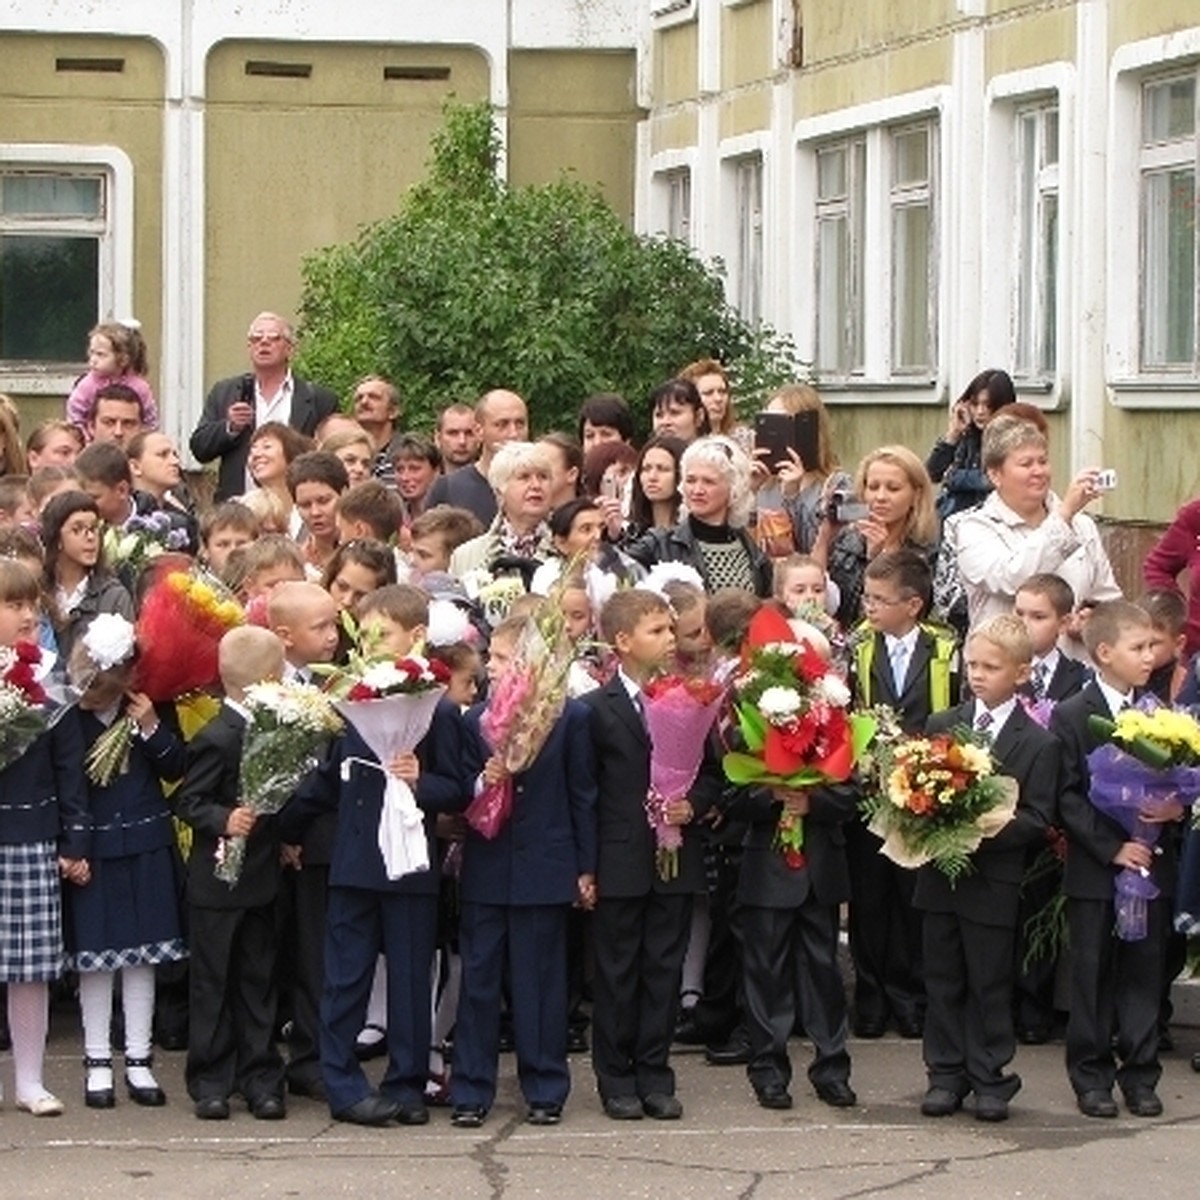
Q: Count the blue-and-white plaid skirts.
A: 1